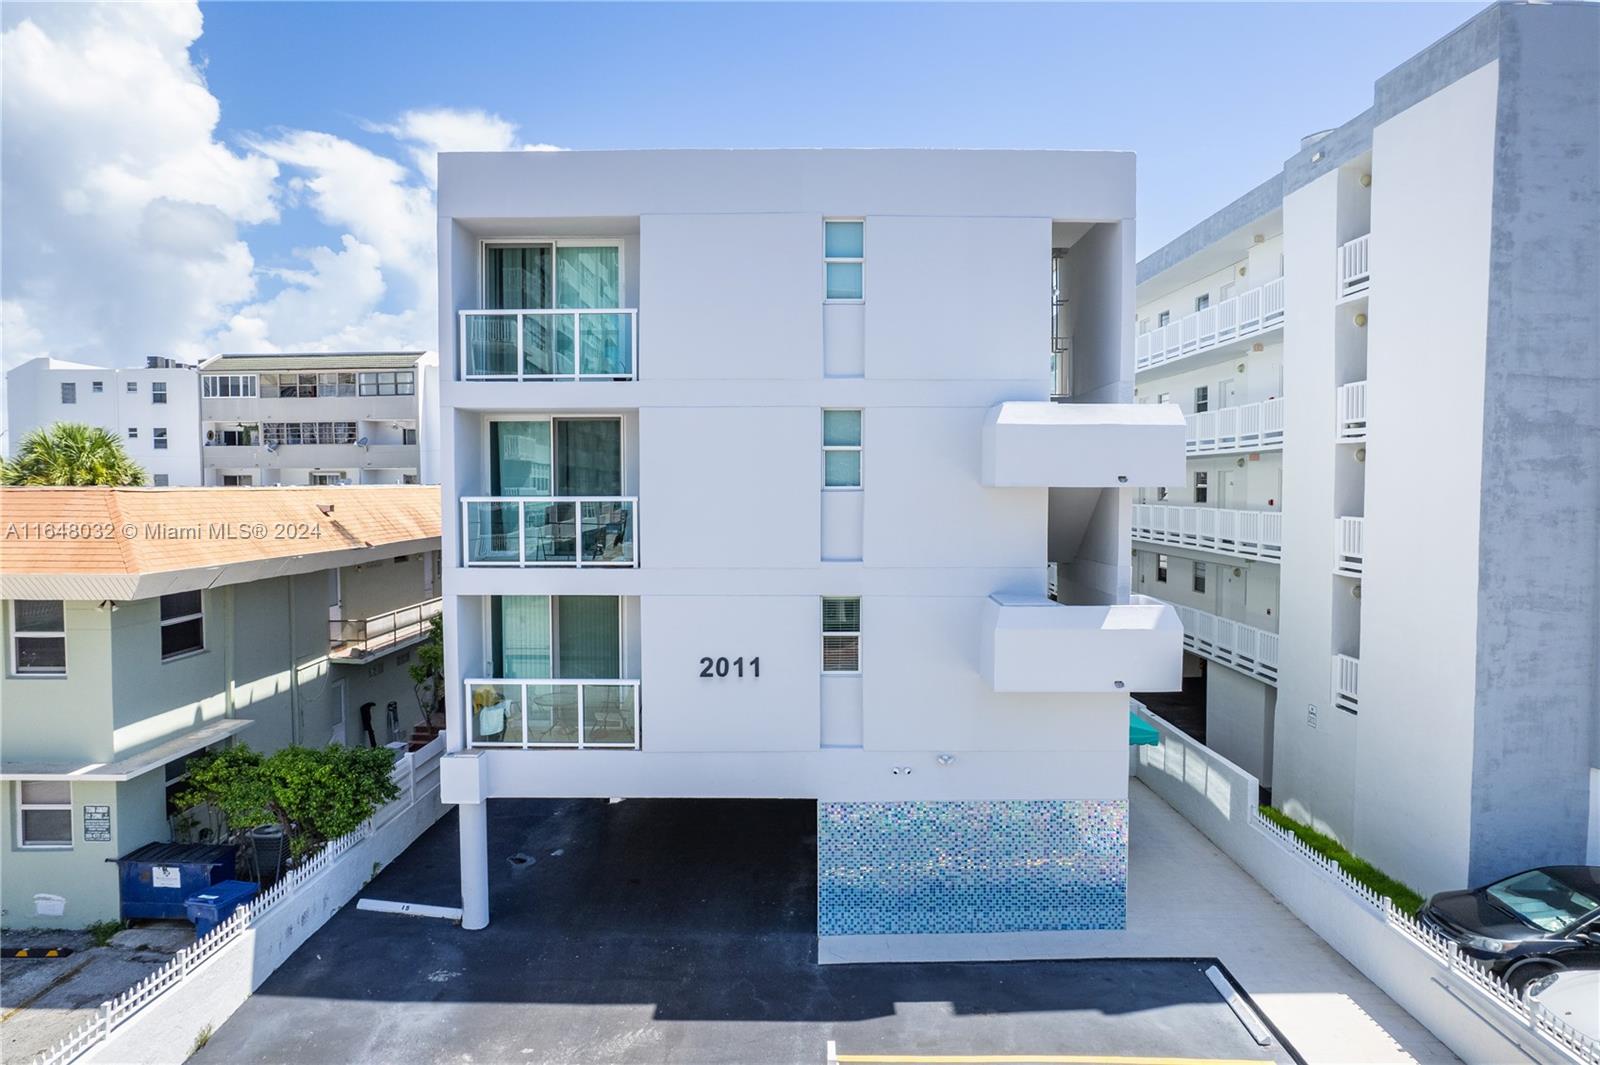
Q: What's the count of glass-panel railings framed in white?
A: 3